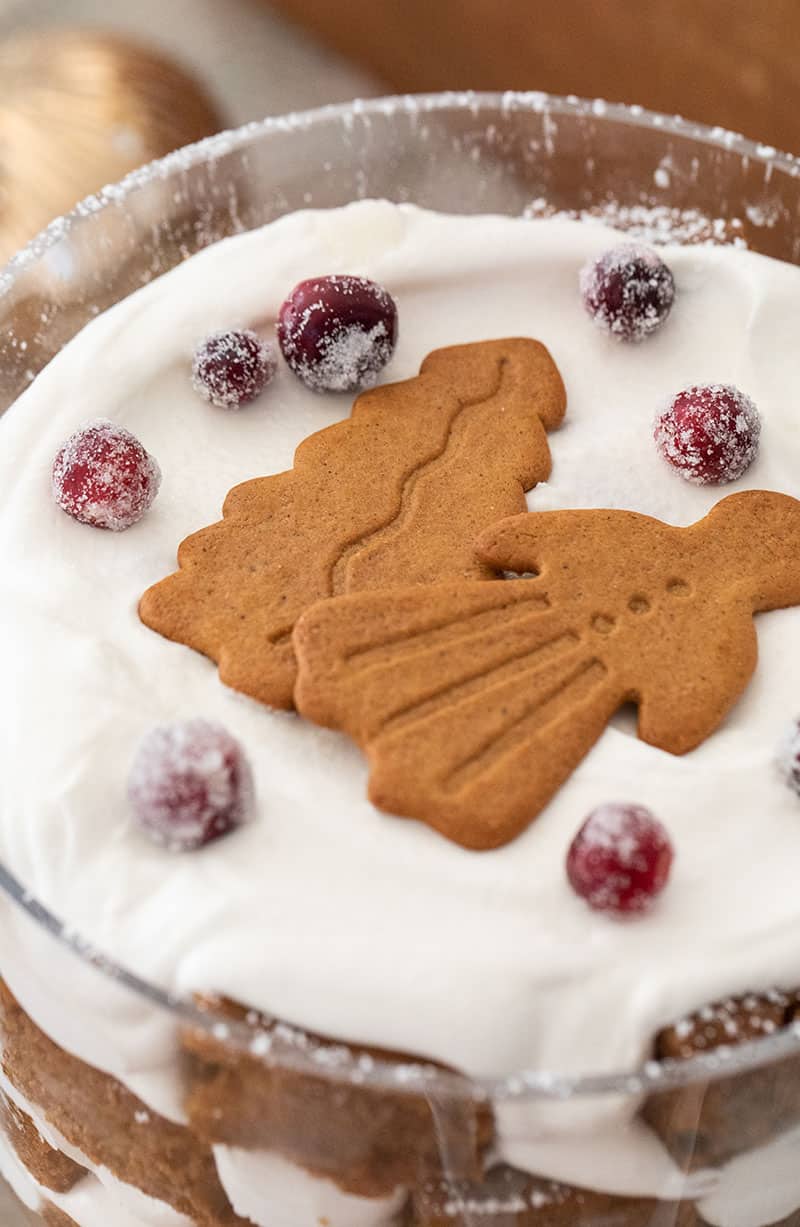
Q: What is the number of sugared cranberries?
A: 8